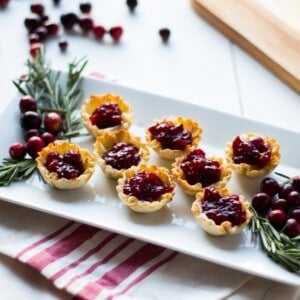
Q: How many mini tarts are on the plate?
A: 8